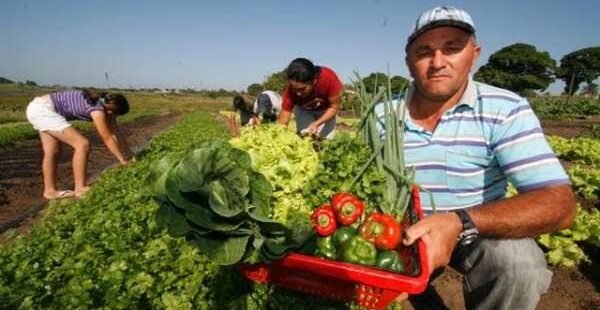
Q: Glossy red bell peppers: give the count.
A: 3